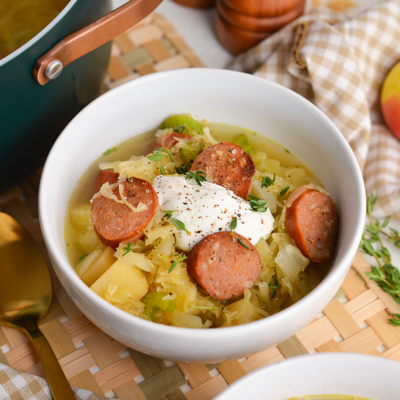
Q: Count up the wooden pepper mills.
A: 2